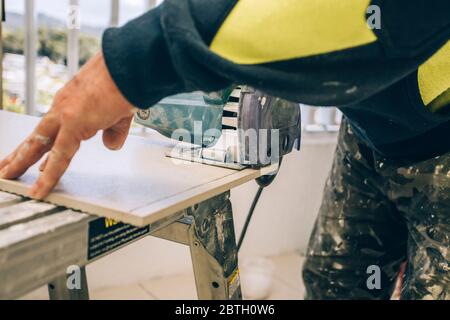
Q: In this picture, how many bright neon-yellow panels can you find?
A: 2